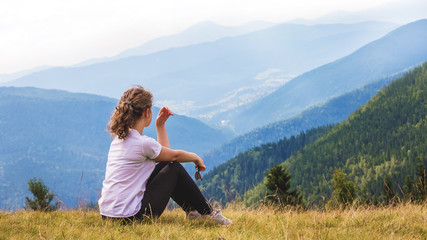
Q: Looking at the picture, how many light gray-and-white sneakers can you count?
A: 2